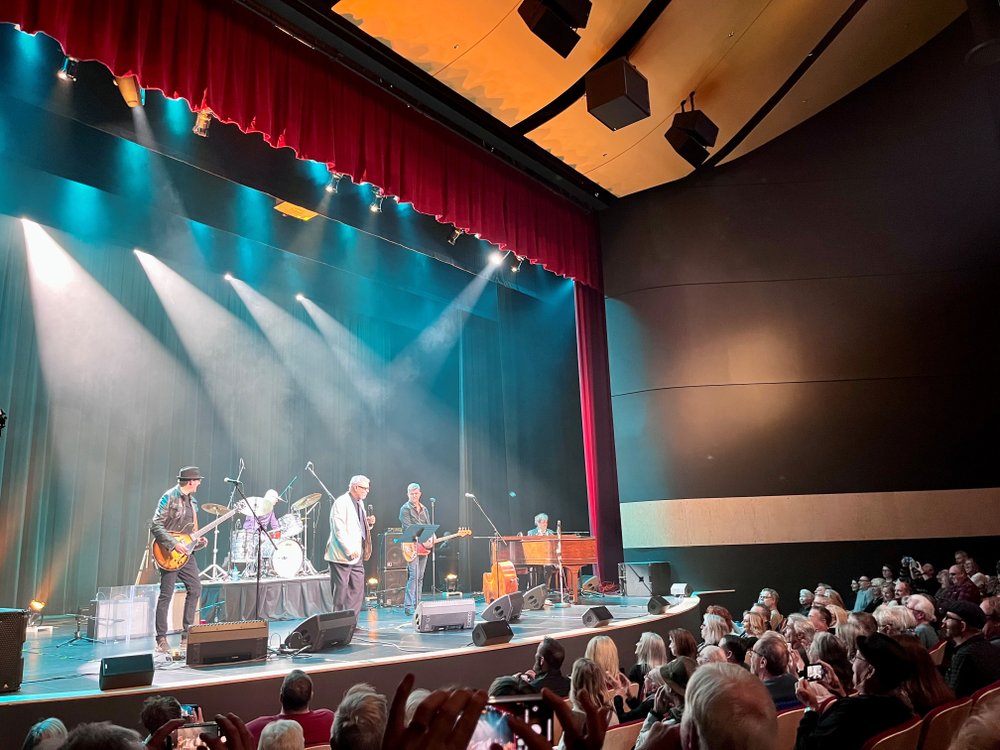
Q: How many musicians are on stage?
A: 5